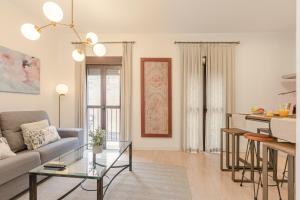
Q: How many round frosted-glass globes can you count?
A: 6